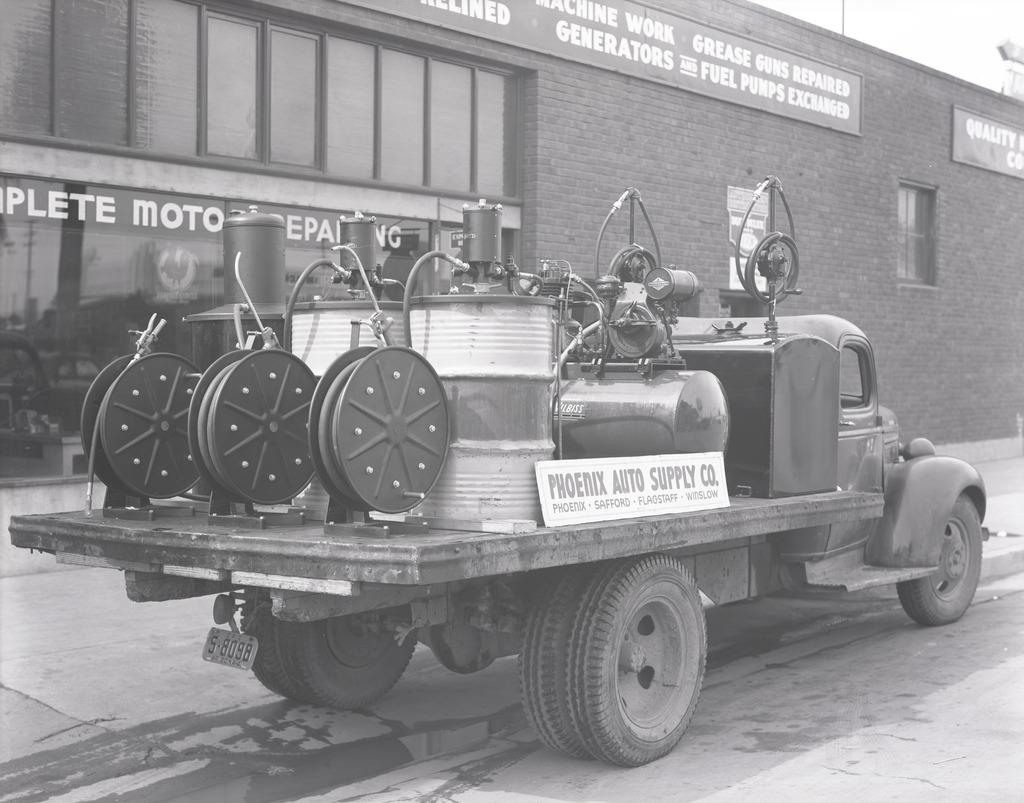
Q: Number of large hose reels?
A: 3